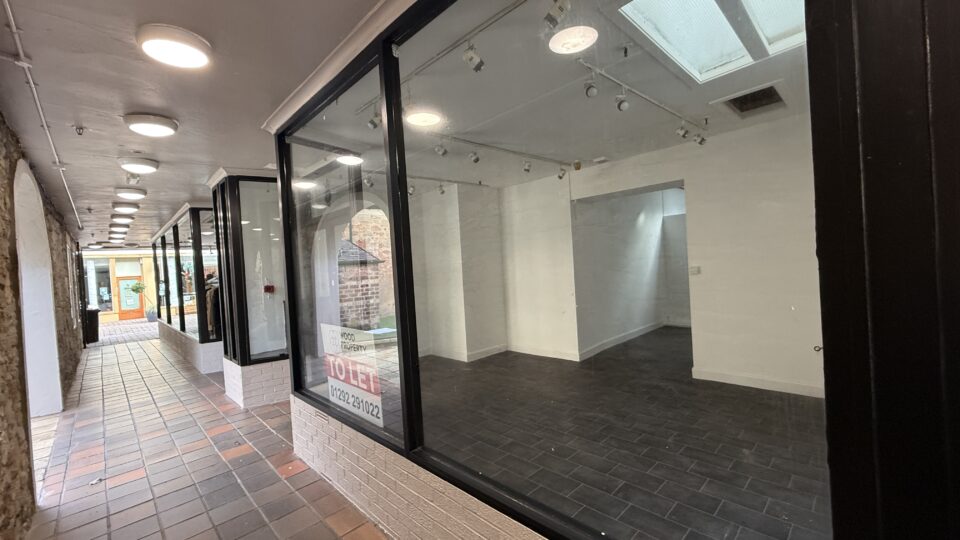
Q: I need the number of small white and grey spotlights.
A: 14